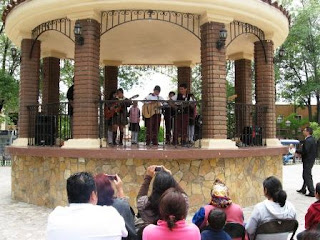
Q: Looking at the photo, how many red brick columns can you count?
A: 8